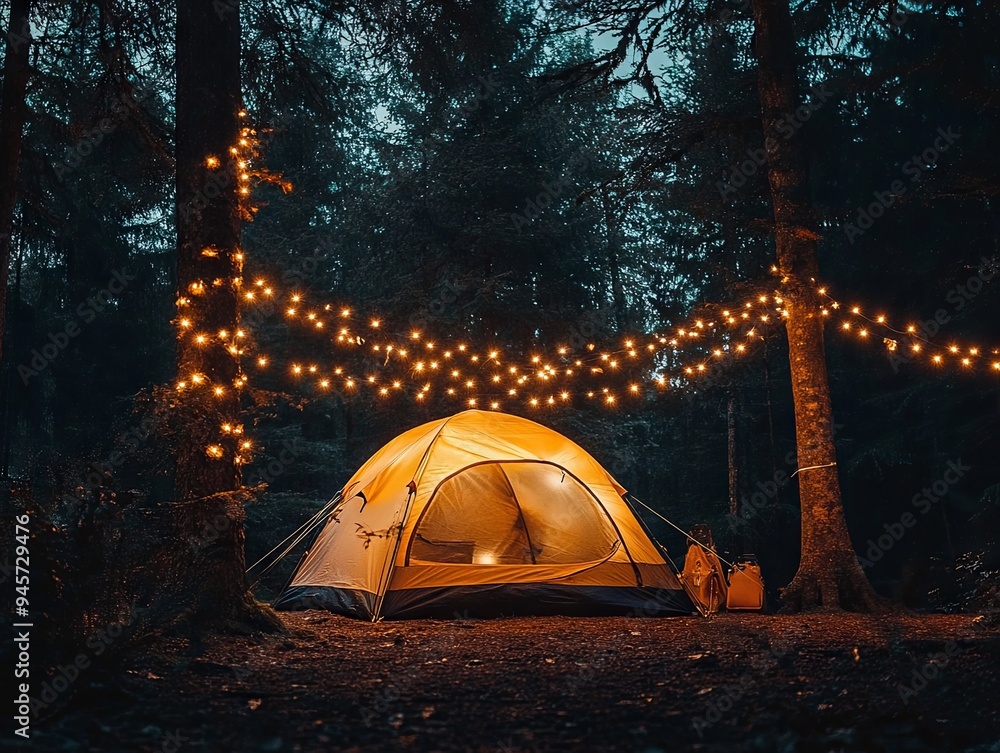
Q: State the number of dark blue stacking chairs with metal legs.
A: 0